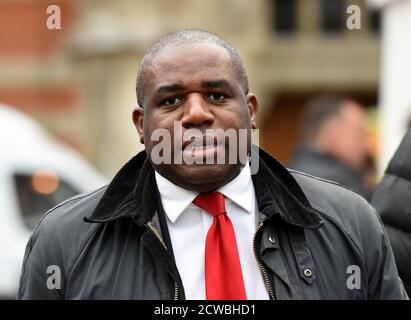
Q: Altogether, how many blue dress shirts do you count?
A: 0